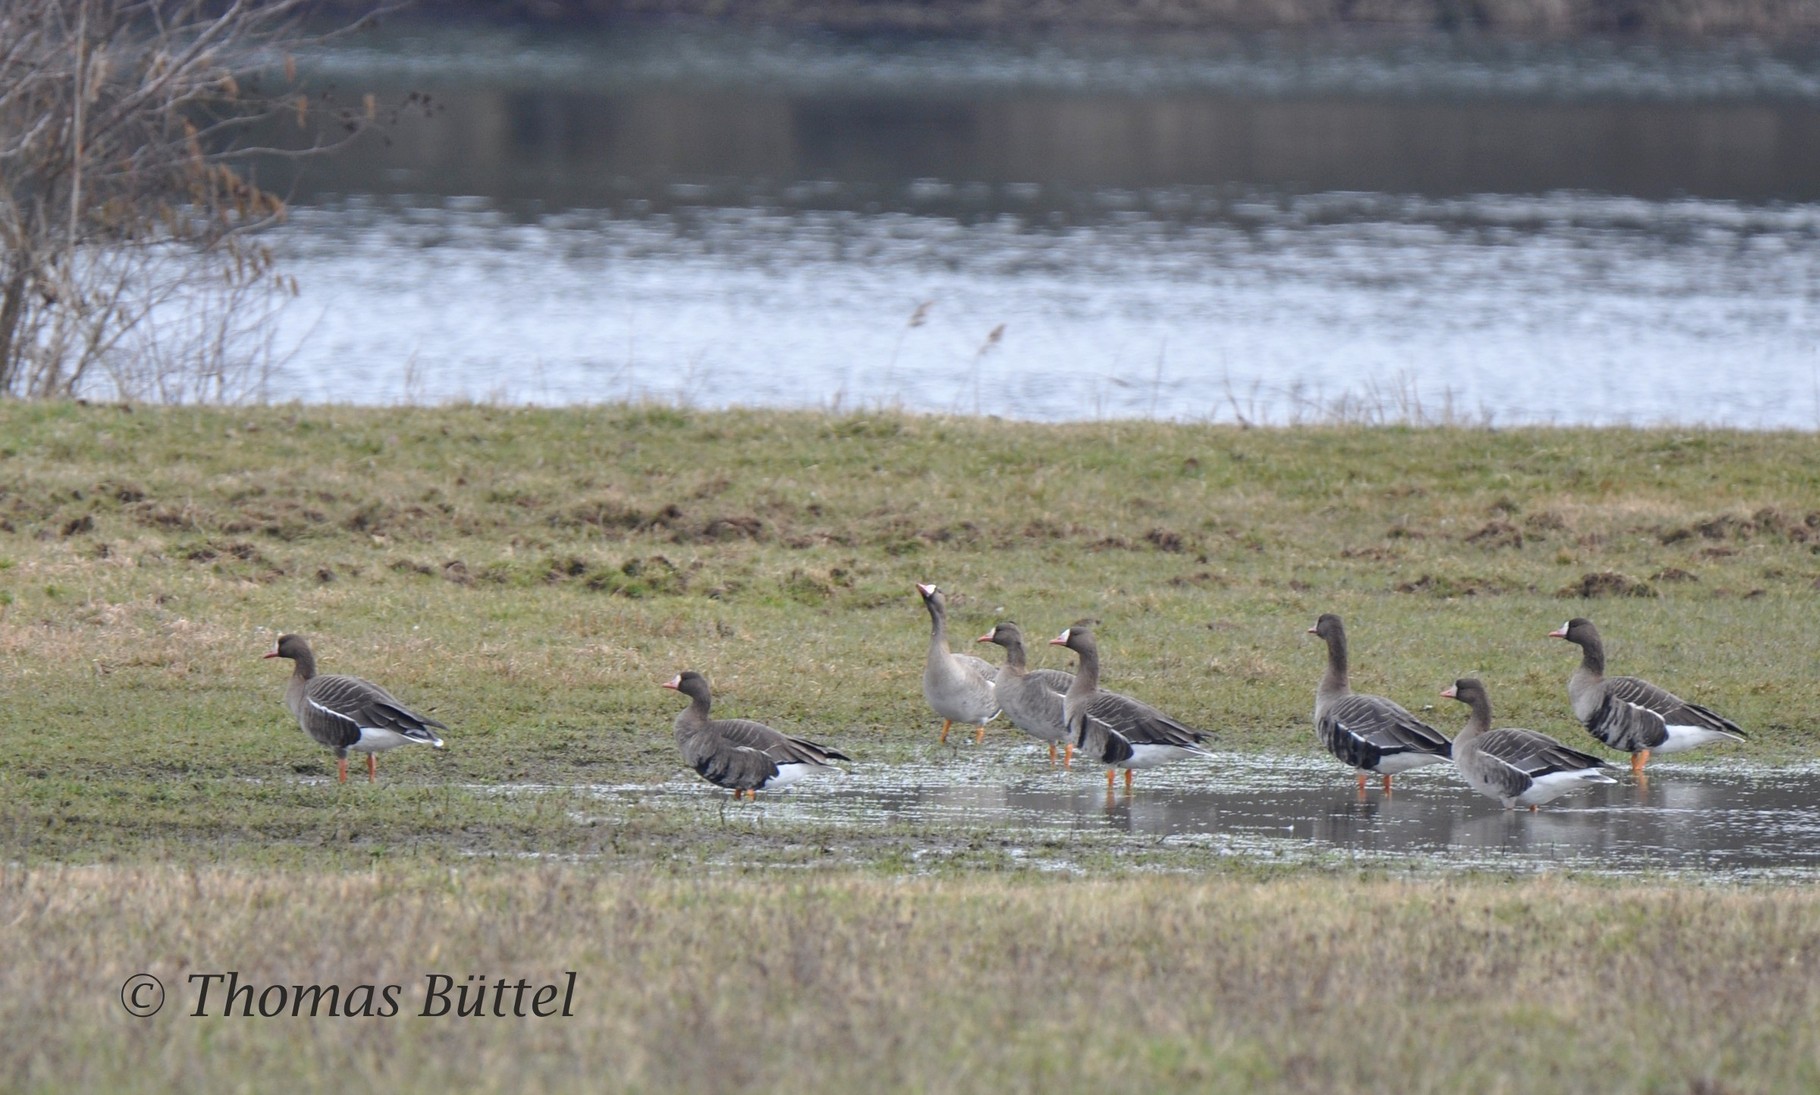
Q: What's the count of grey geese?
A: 8